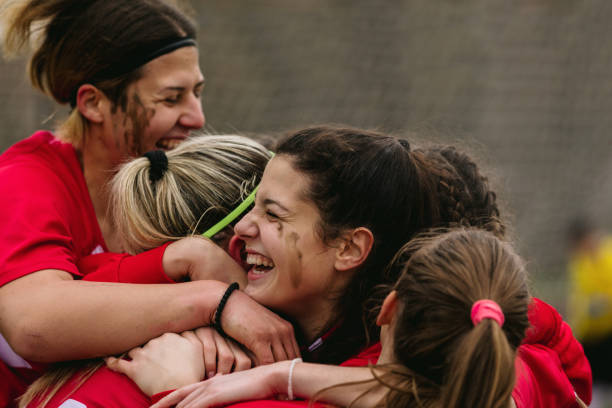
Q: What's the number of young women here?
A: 5